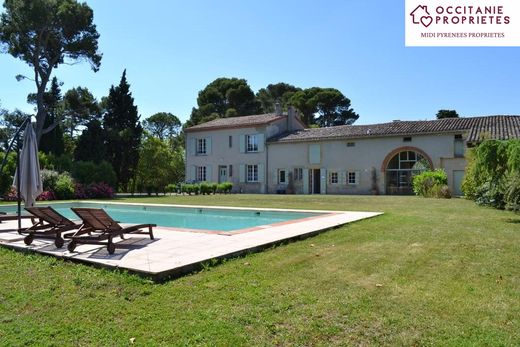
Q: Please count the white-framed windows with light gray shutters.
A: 7